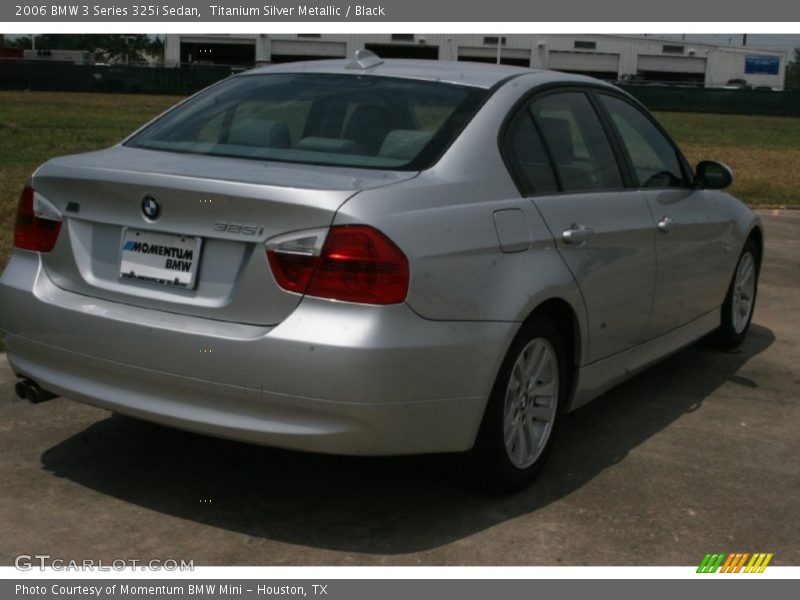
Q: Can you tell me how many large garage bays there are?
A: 6